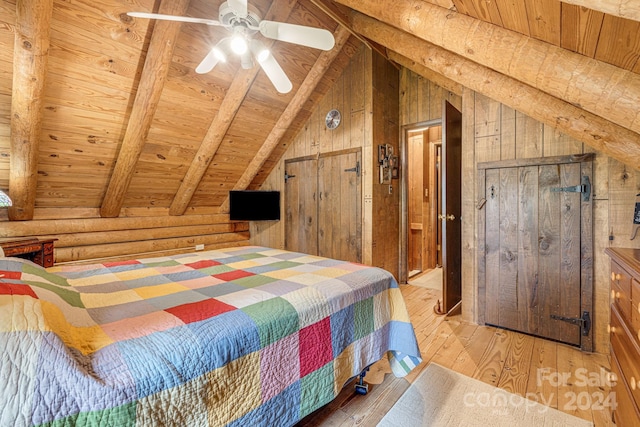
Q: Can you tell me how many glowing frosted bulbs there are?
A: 3